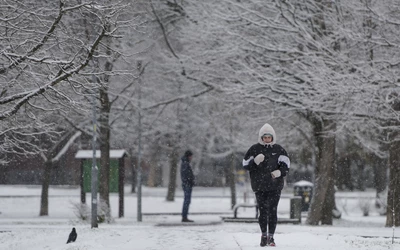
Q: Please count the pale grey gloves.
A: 2